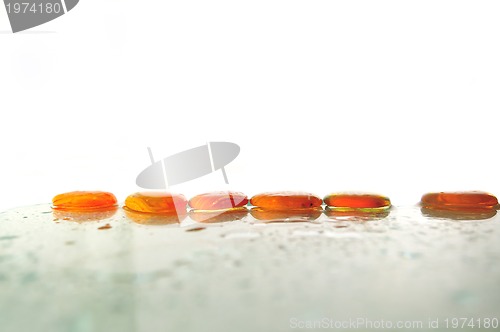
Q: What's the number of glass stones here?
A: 6